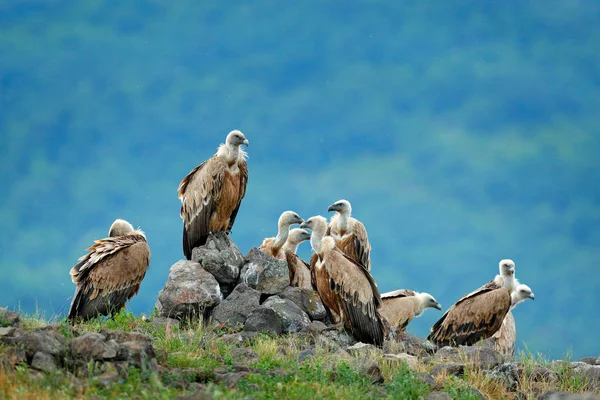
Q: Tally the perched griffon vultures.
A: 9